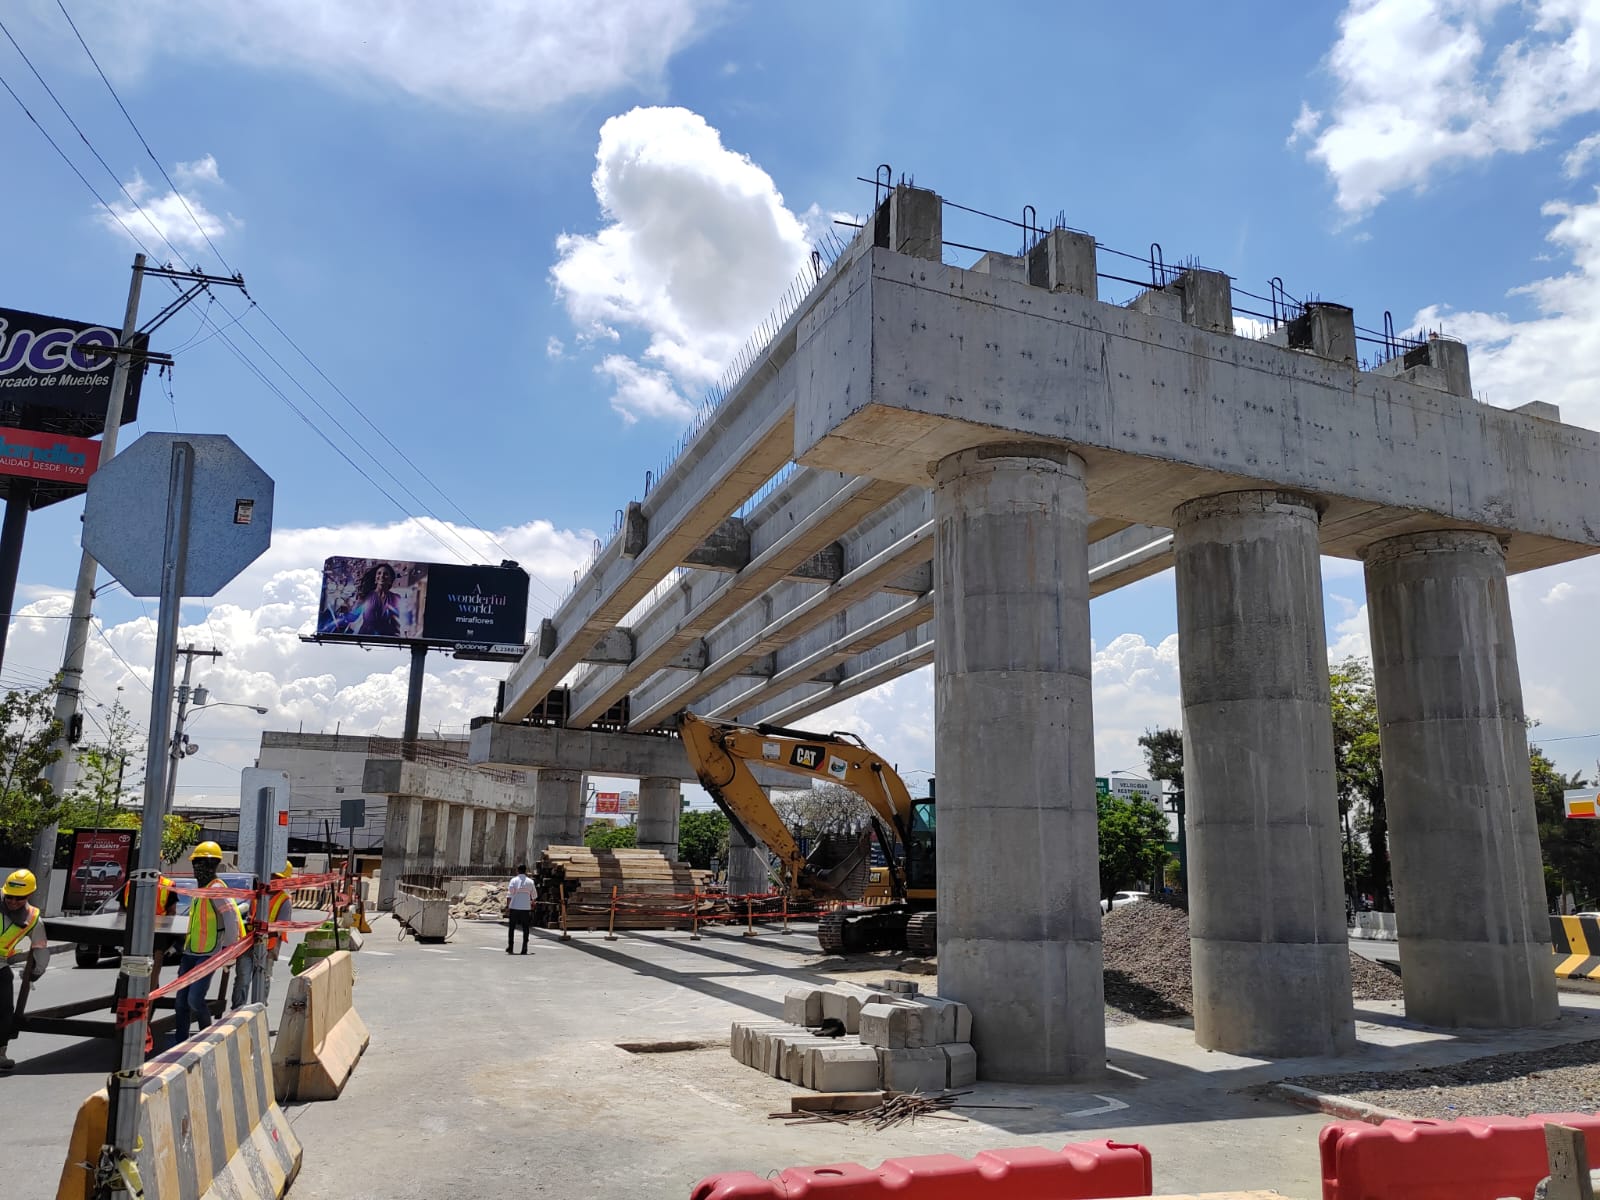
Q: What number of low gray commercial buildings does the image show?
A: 1